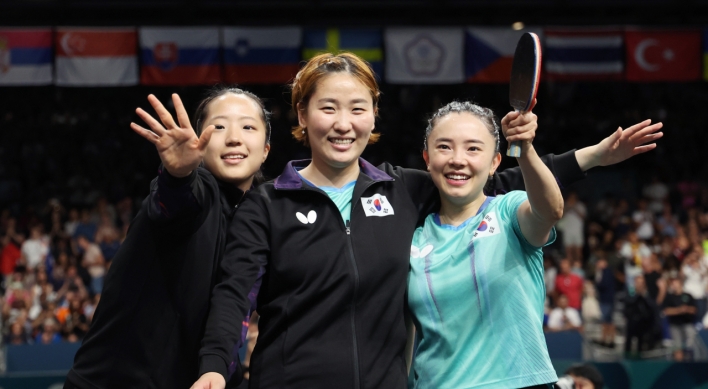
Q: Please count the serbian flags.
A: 1